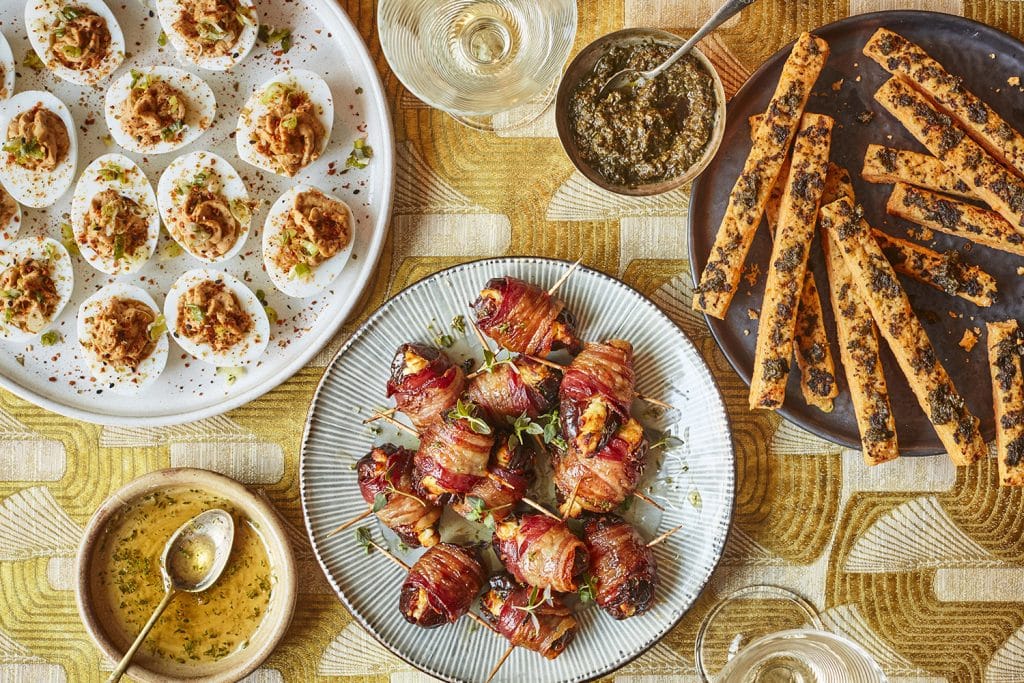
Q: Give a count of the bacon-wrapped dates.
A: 12